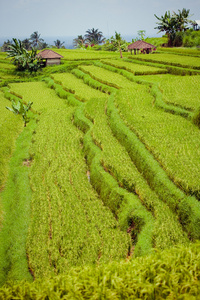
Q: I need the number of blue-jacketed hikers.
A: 0